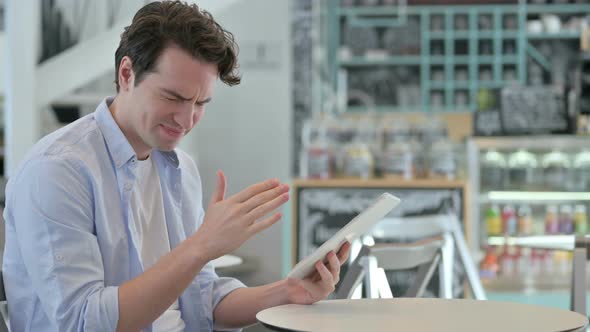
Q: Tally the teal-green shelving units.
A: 1